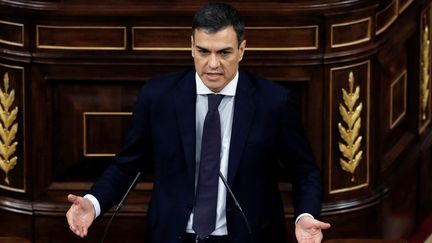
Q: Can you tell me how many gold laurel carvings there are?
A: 3